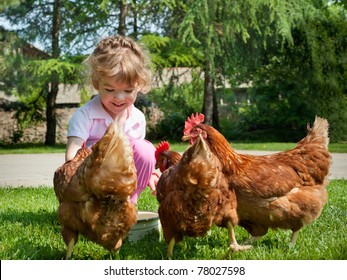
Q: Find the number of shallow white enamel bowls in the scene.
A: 1